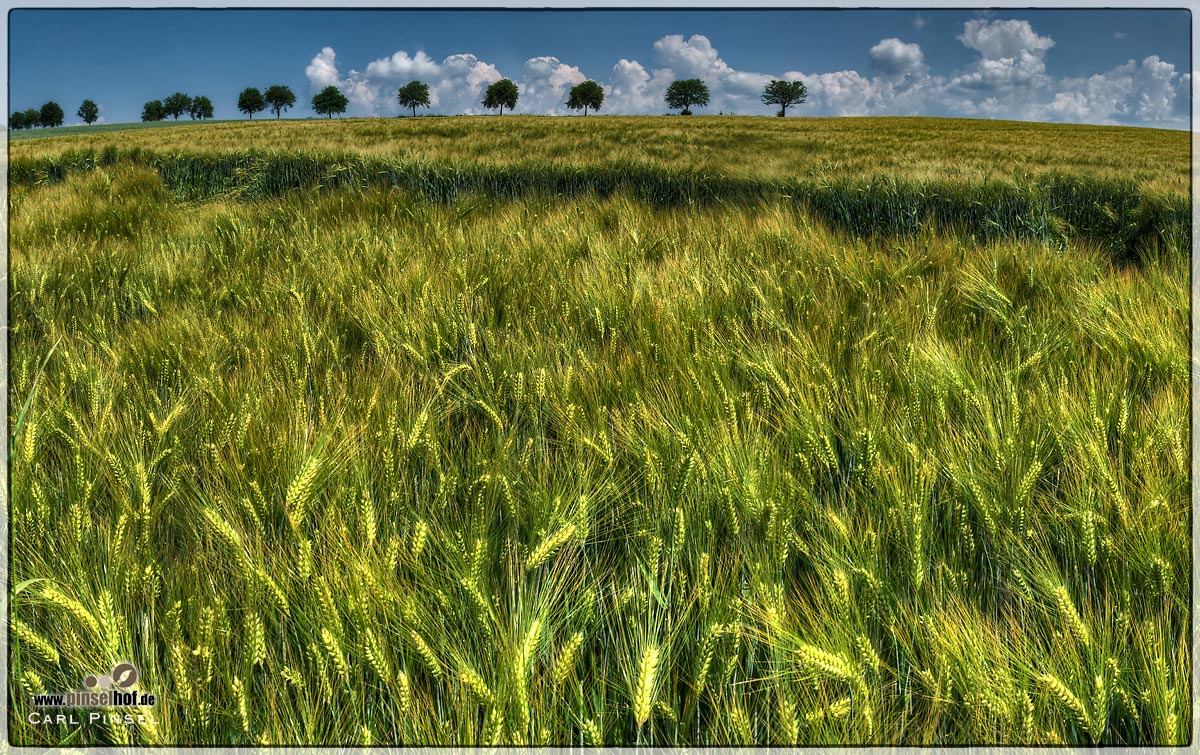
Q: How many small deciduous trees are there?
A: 15